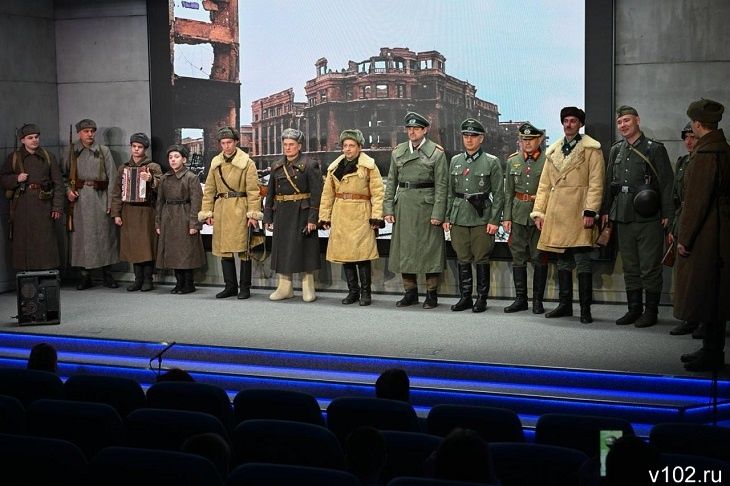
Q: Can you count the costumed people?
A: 14